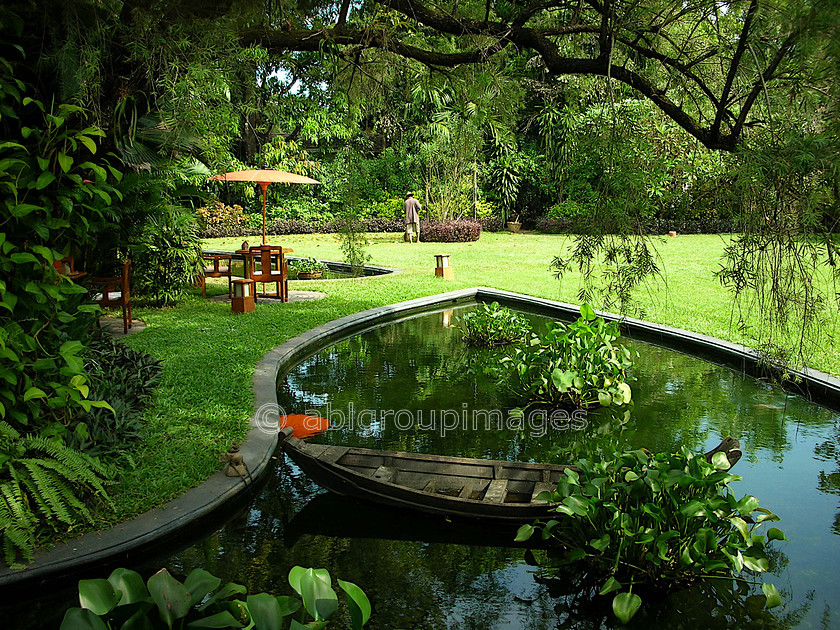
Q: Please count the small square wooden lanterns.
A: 2